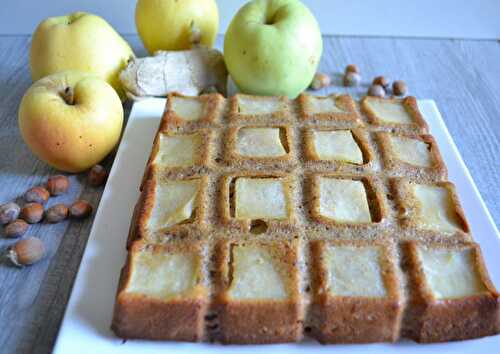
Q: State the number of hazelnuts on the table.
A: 15